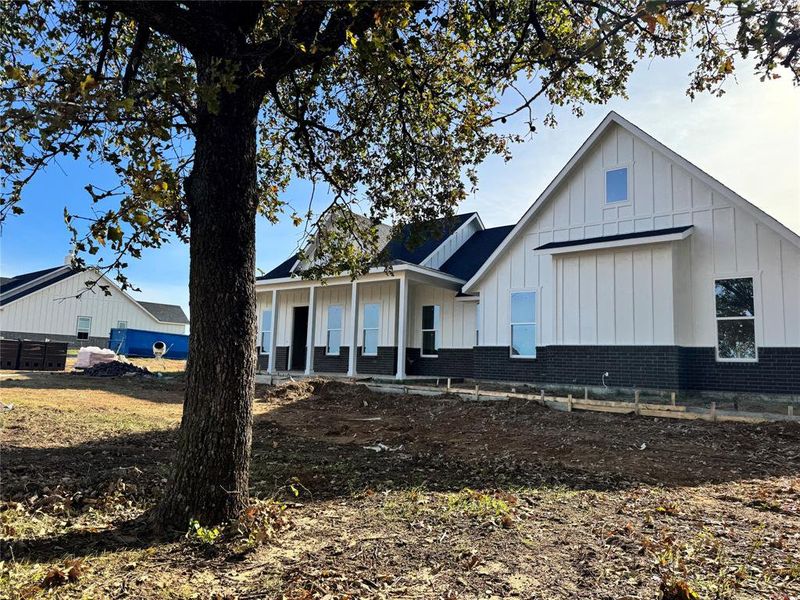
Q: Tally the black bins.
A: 3